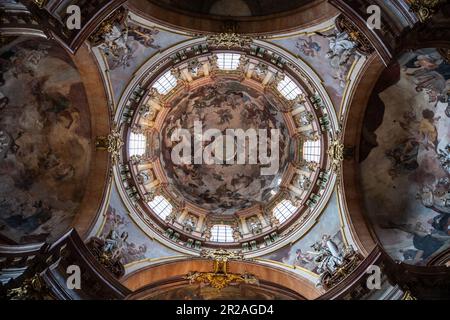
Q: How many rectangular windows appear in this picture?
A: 8